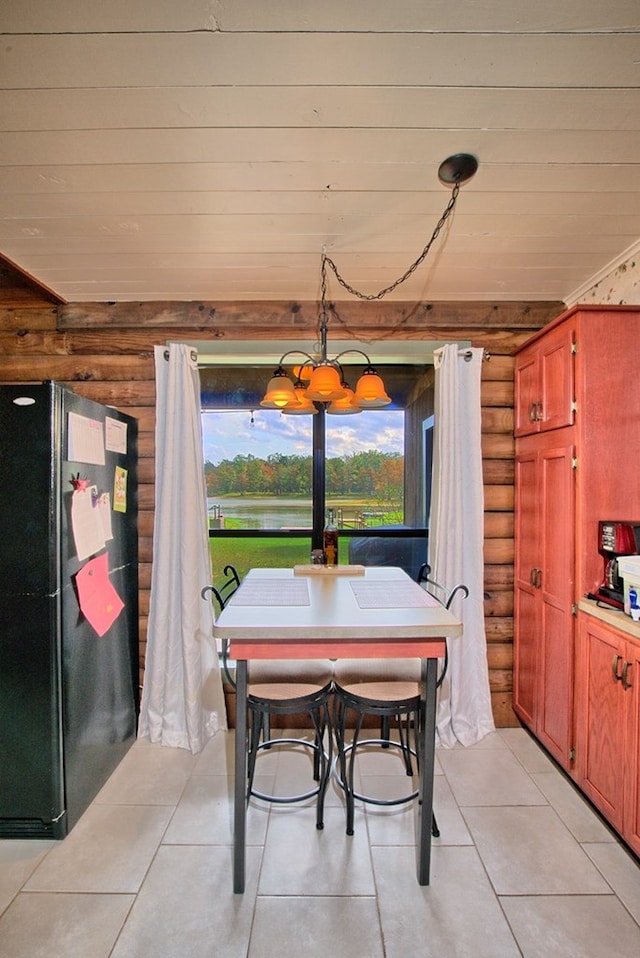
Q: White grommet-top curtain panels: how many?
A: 2